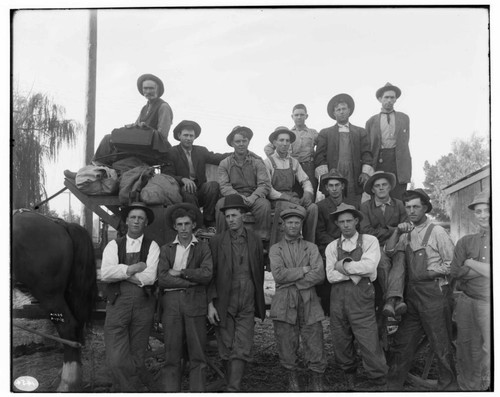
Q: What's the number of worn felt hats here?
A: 14